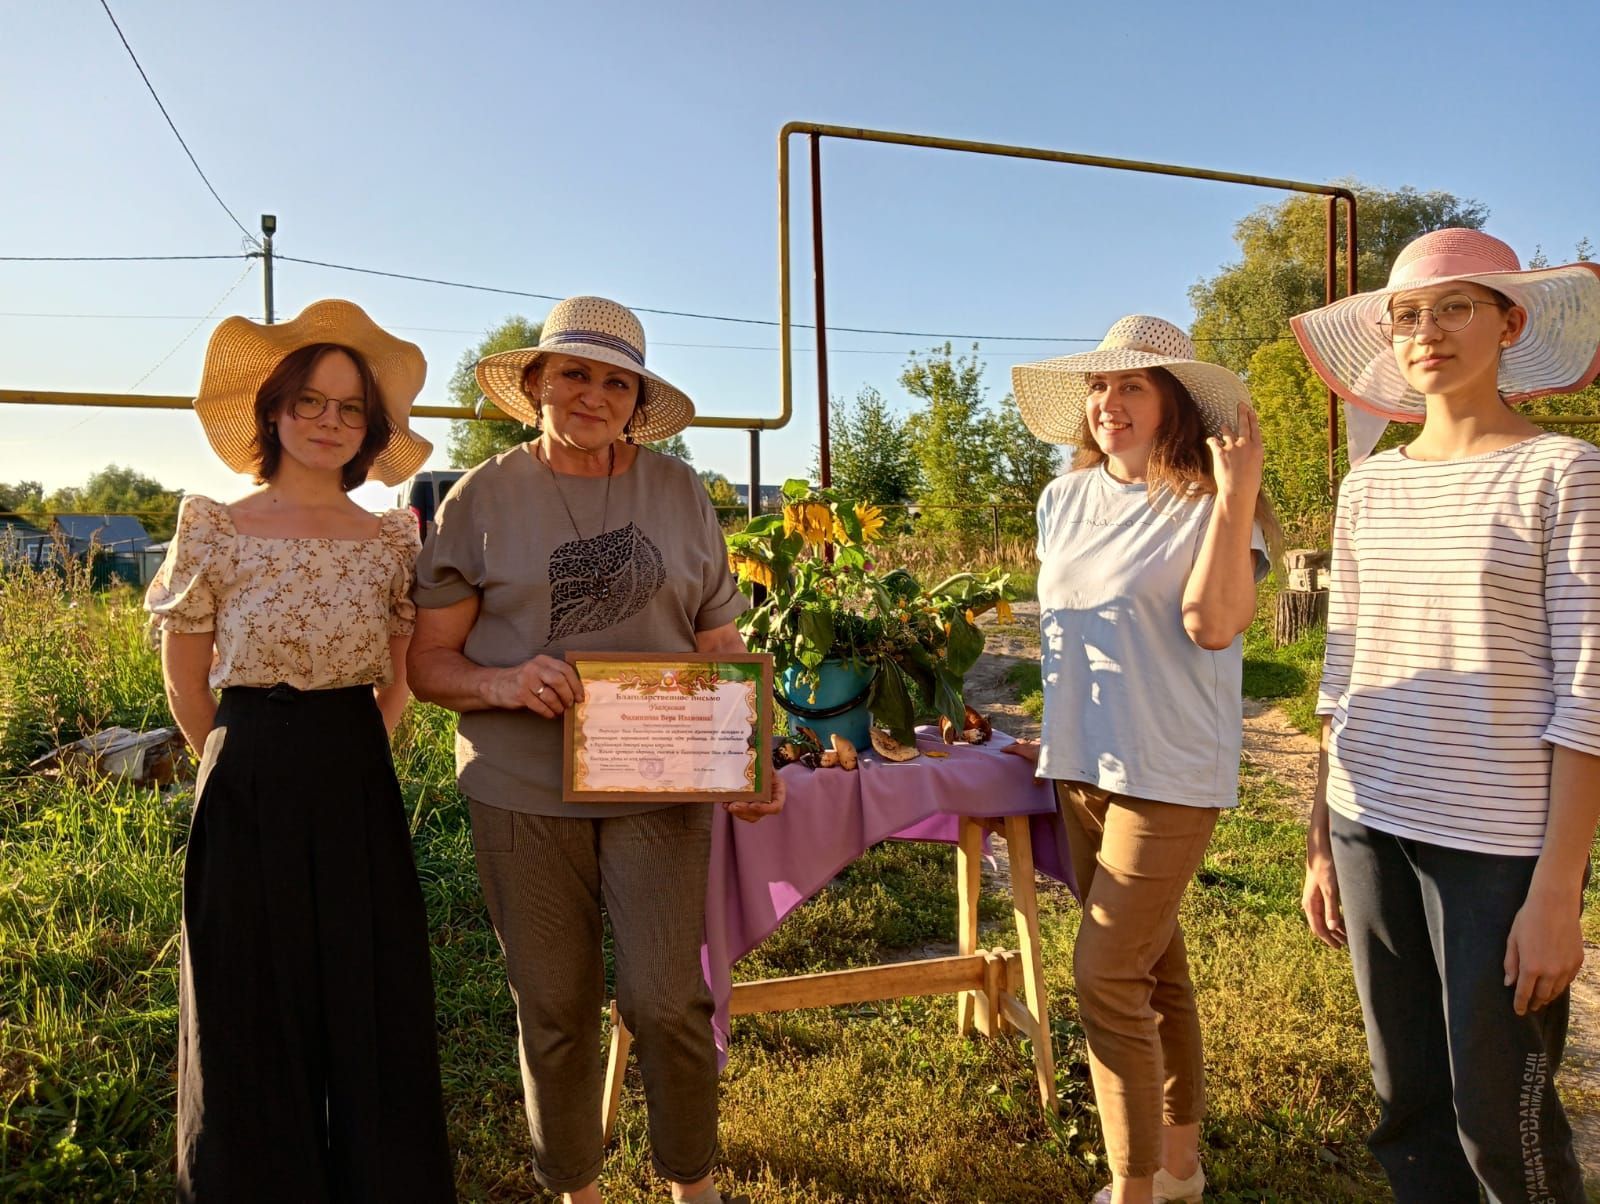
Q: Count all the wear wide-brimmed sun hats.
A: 4